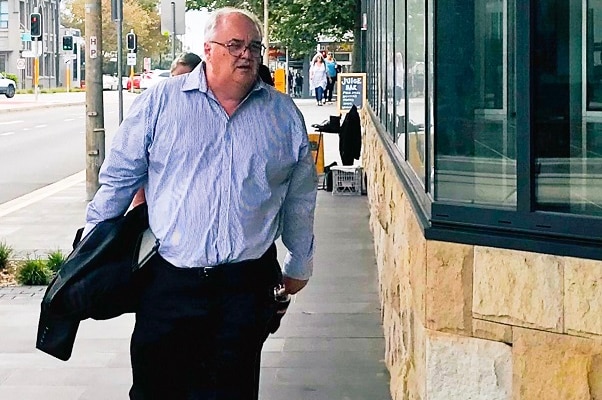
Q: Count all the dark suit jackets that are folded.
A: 1